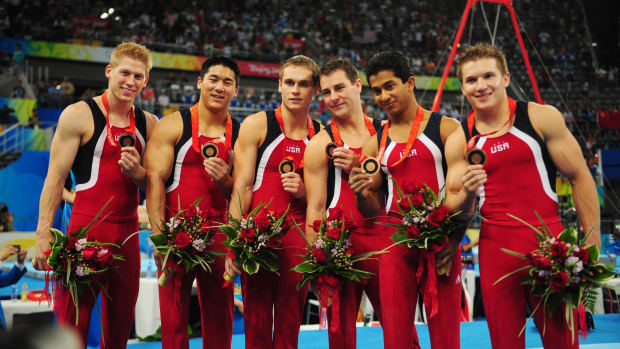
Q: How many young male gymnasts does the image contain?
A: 6